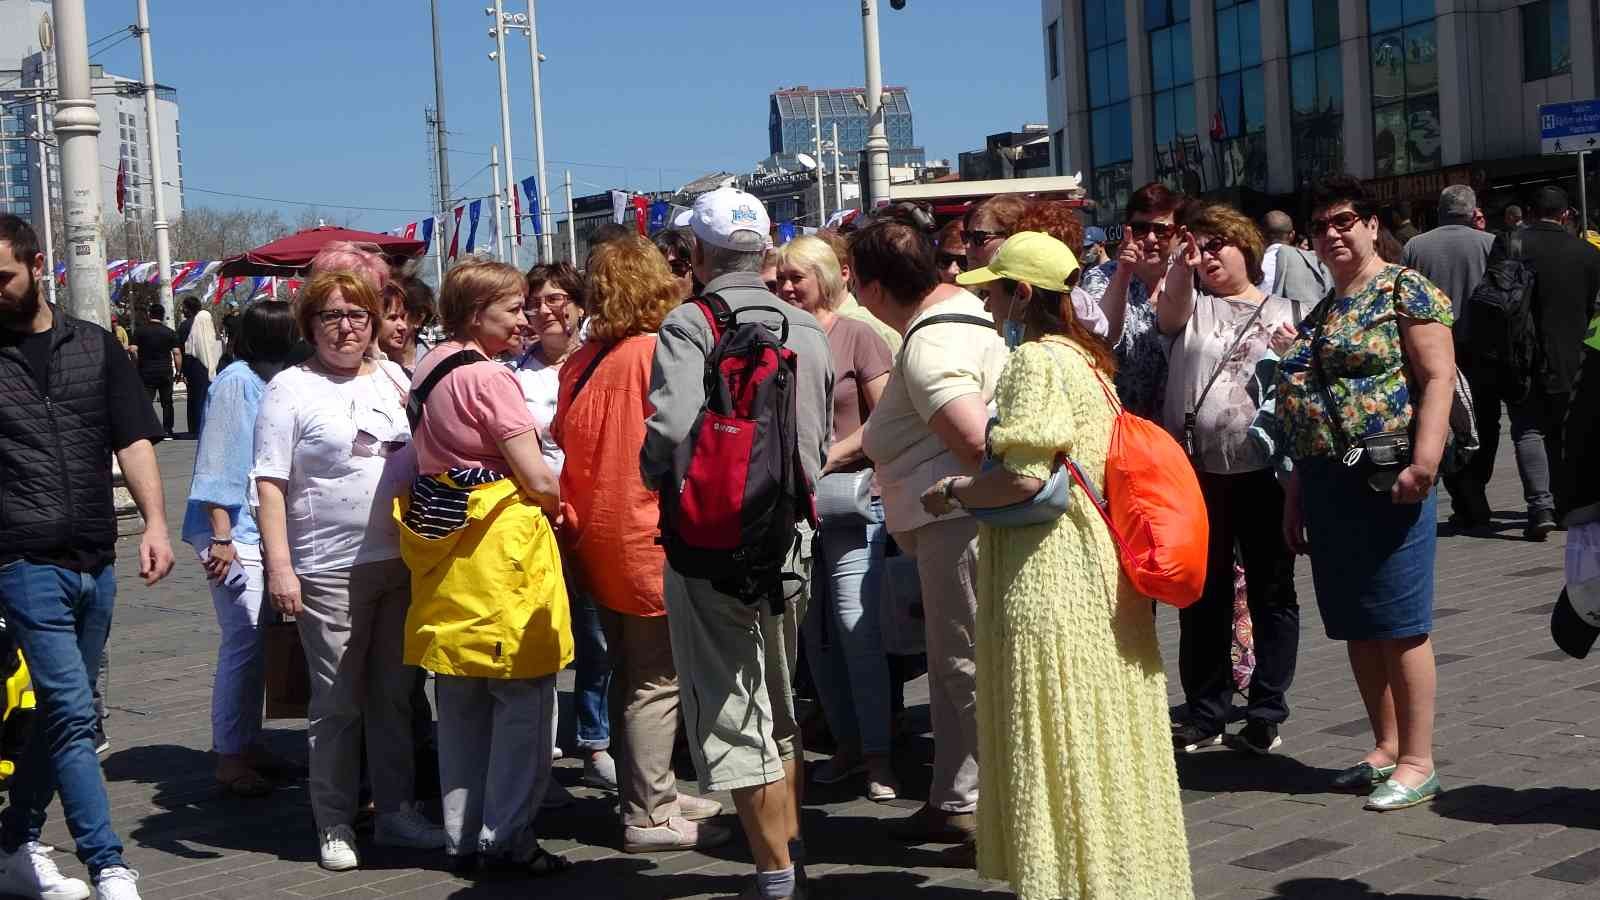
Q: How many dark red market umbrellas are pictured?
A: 1